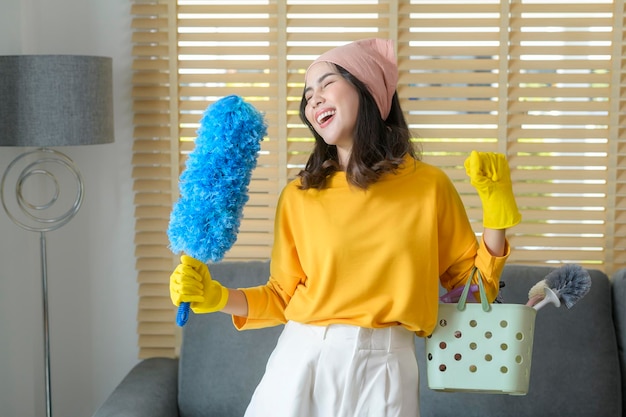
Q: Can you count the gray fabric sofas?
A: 1